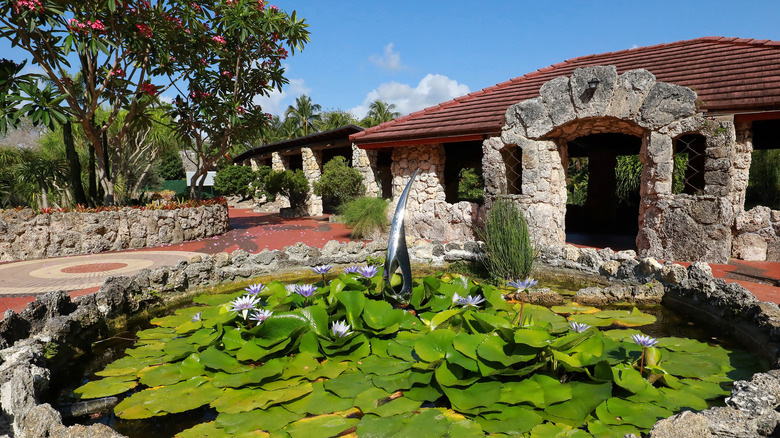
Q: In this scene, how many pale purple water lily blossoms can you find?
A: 14